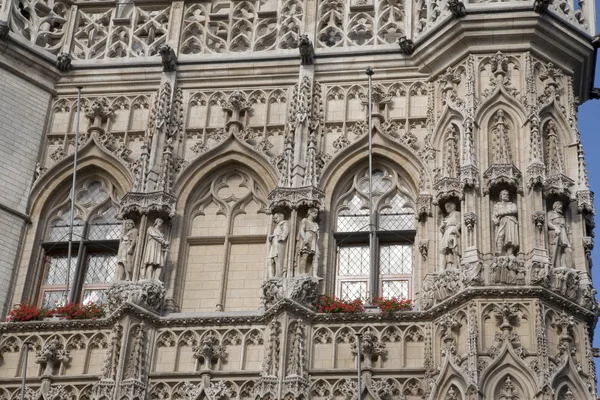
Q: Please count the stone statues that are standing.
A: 7